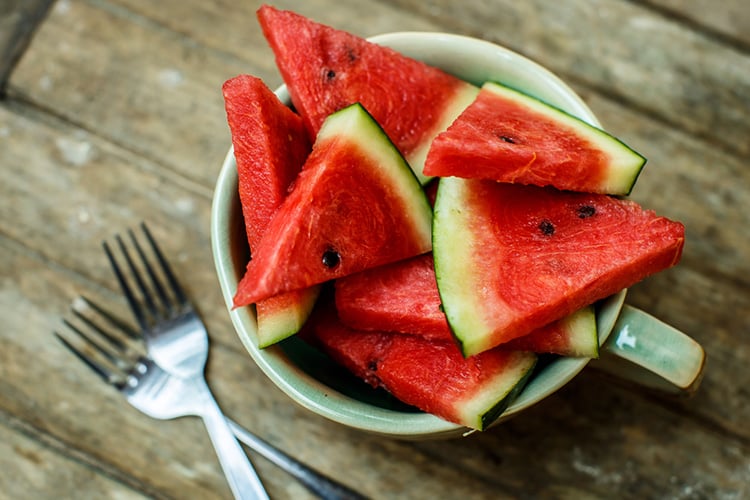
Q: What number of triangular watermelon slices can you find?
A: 7